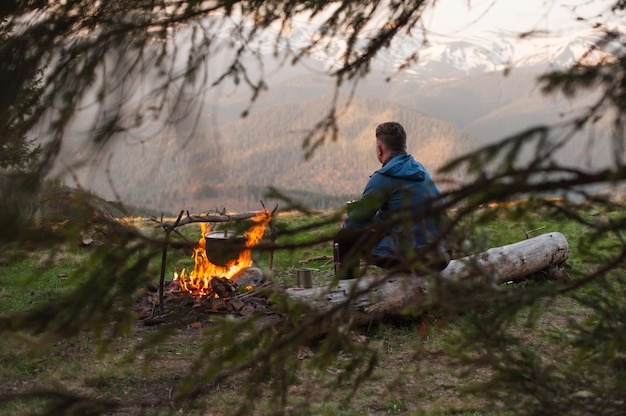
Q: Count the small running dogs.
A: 0